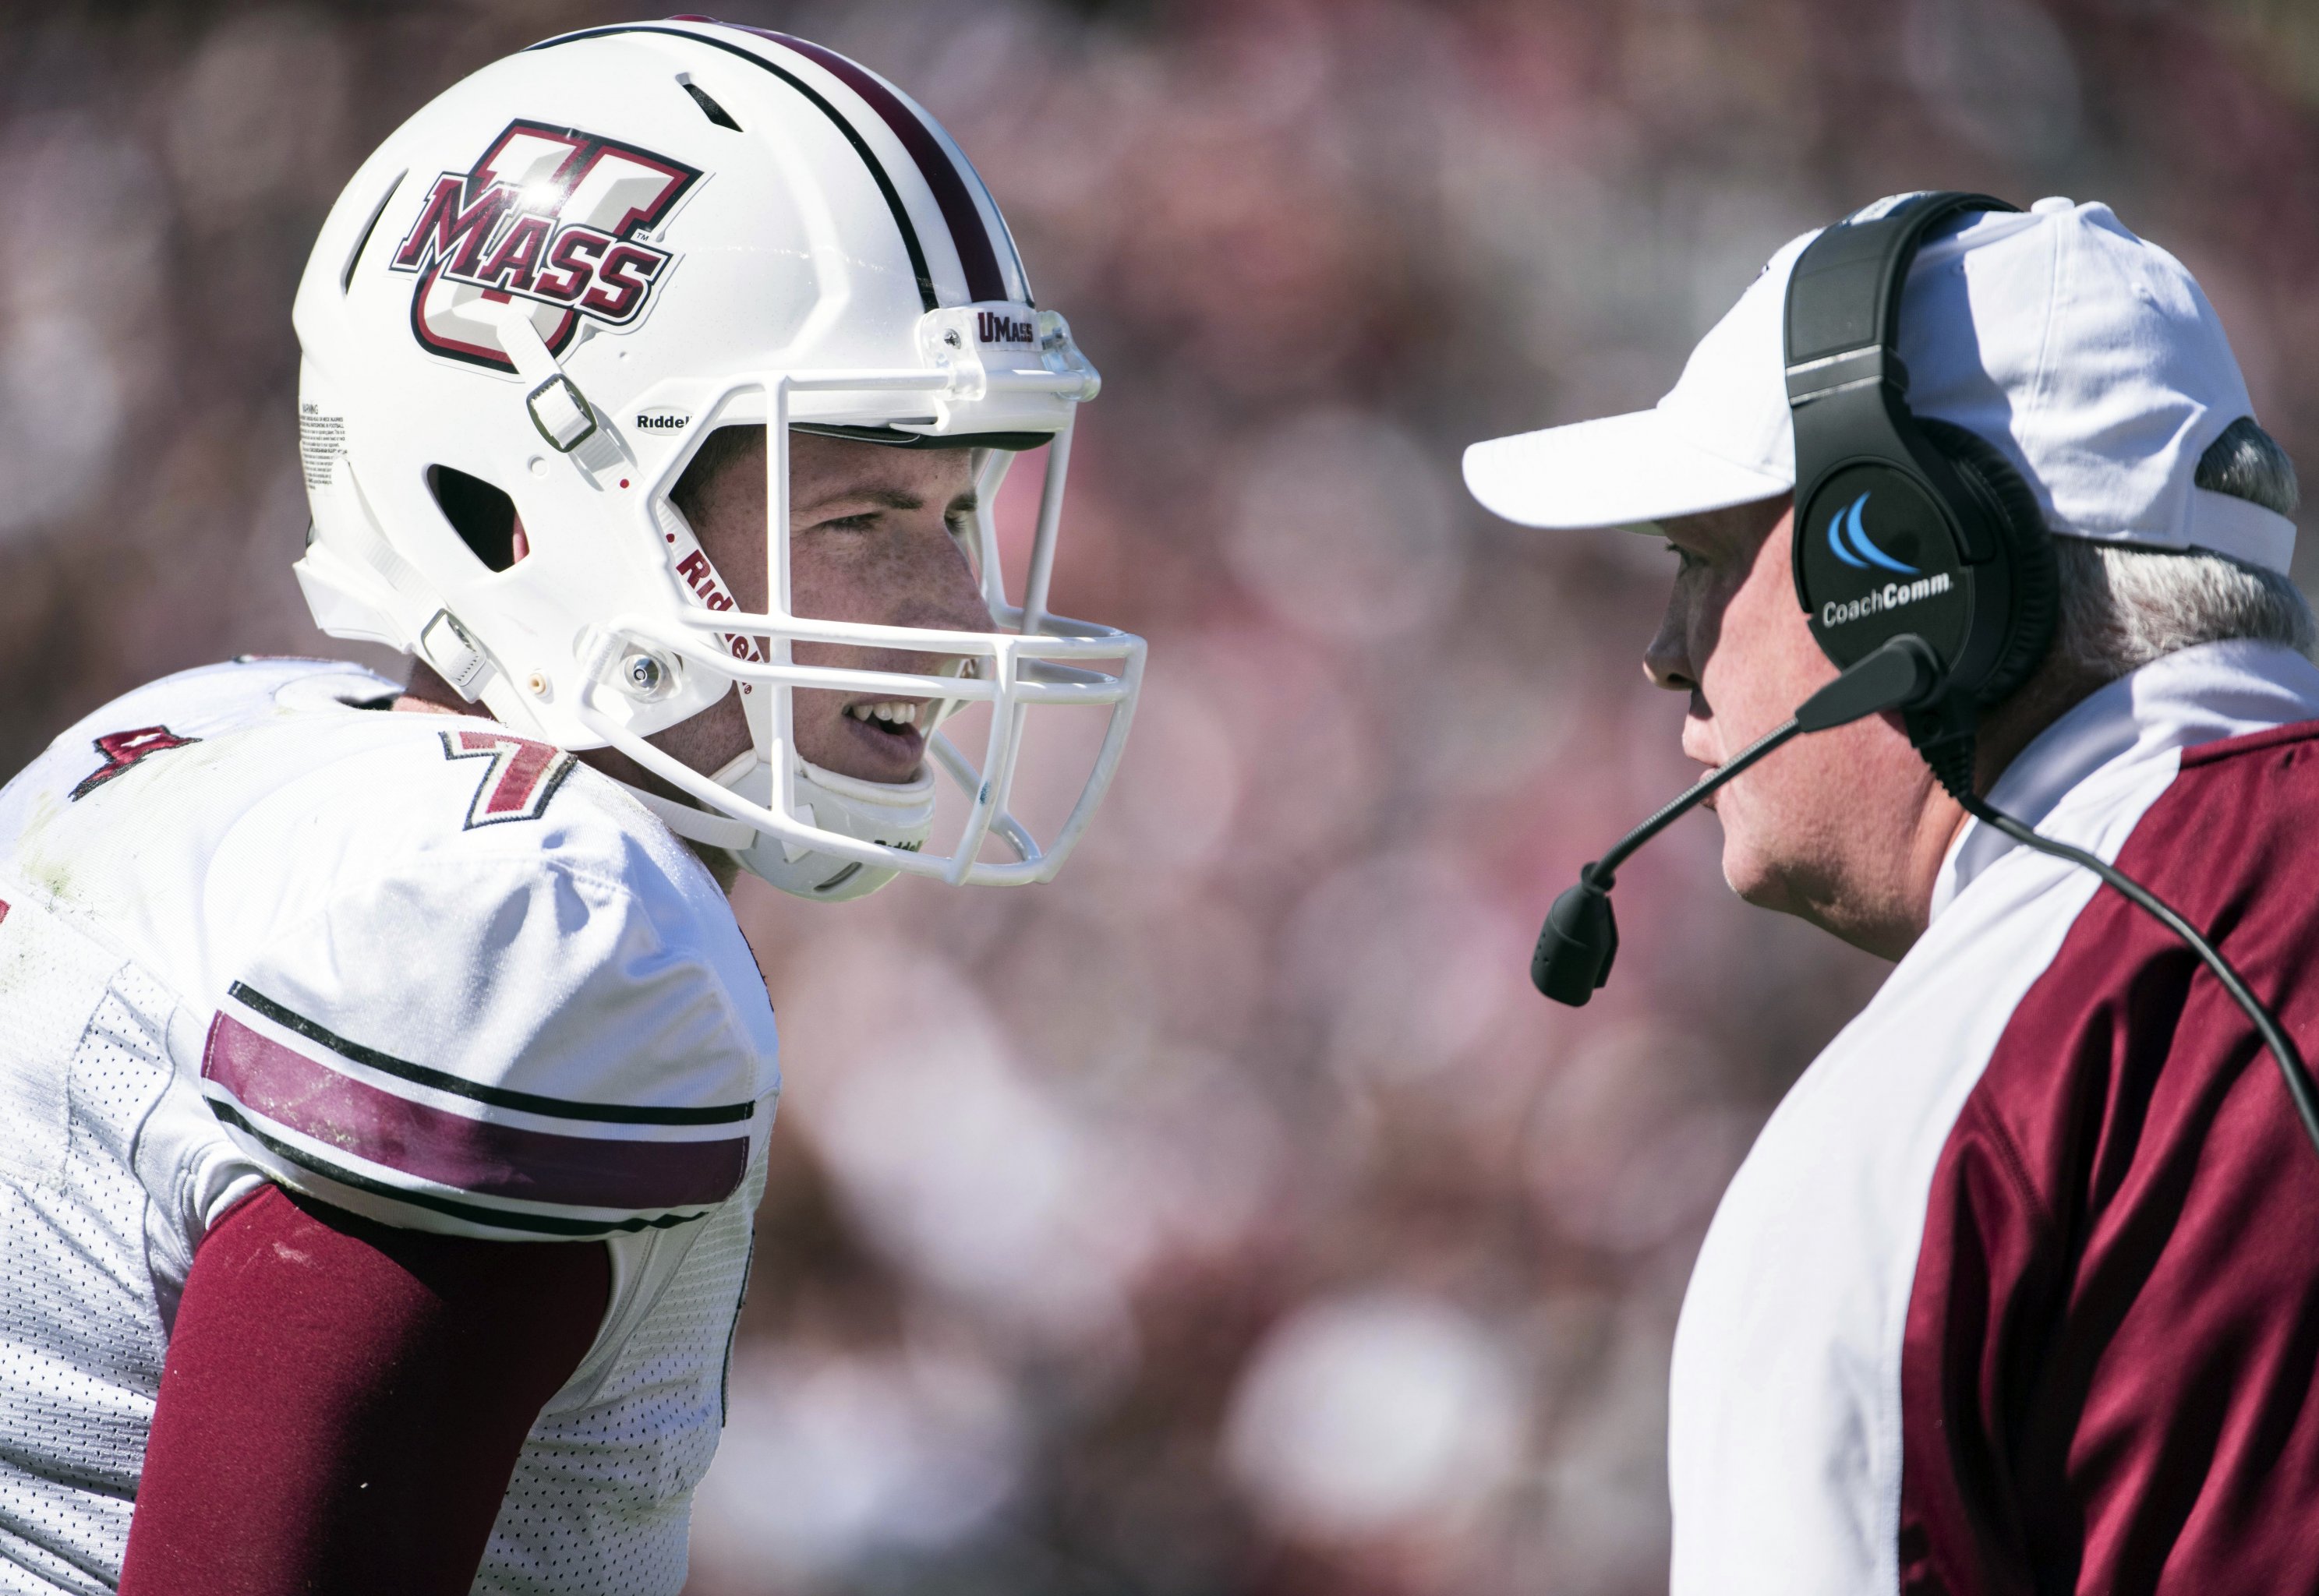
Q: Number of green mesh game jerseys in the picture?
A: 0